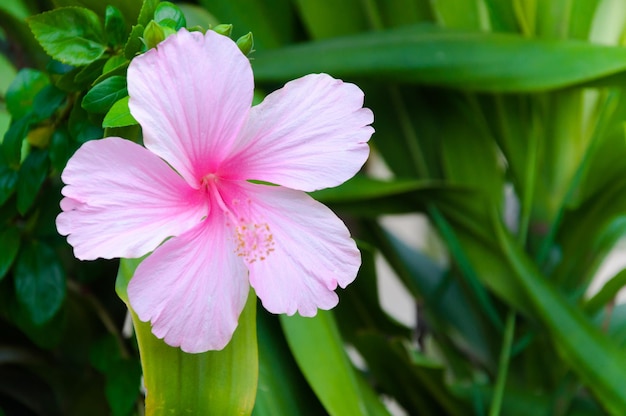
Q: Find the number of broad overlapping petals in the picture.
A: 5